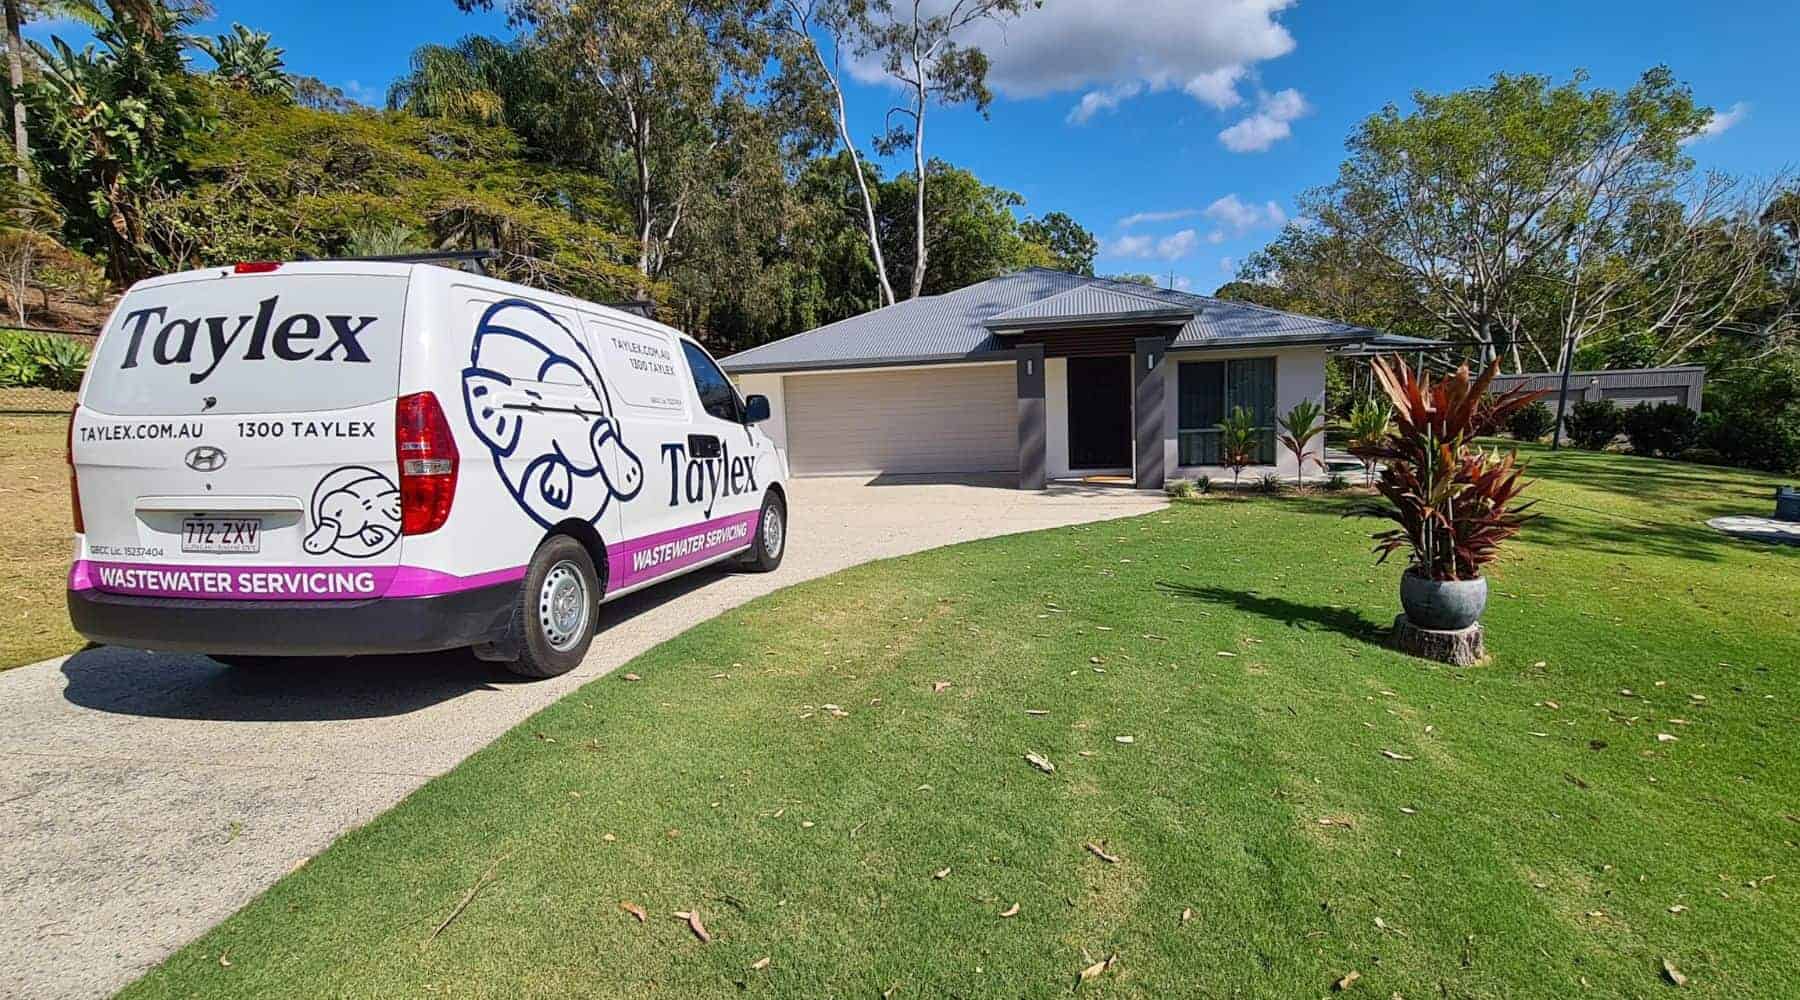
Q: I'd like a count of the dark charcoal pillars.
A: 2